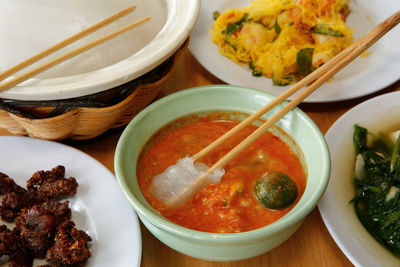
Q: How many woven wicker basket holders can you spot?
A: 1